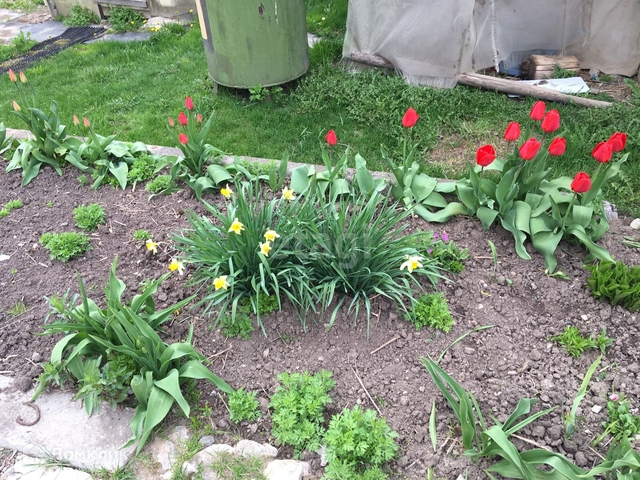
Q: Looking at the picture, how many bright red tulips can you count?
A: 14